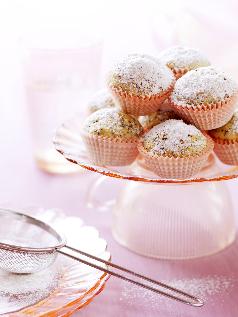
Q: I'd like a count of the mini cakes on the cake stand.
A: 8